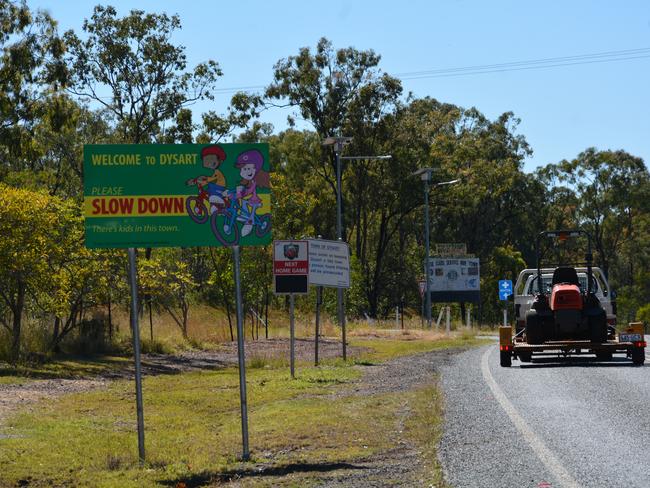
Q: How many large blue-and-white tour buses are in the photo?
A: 0